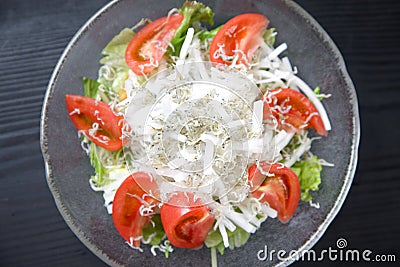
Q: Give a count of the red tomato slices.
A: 7